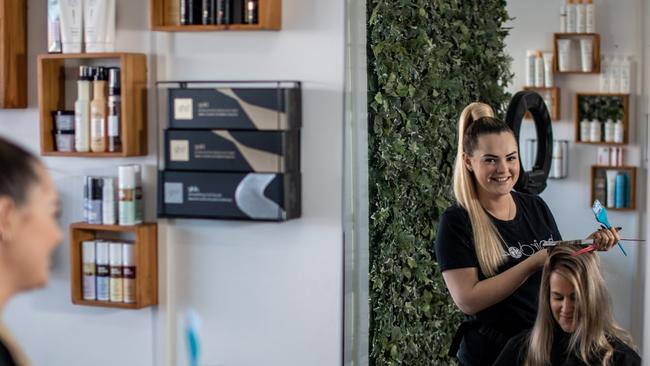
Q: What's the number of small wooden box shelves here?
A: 8